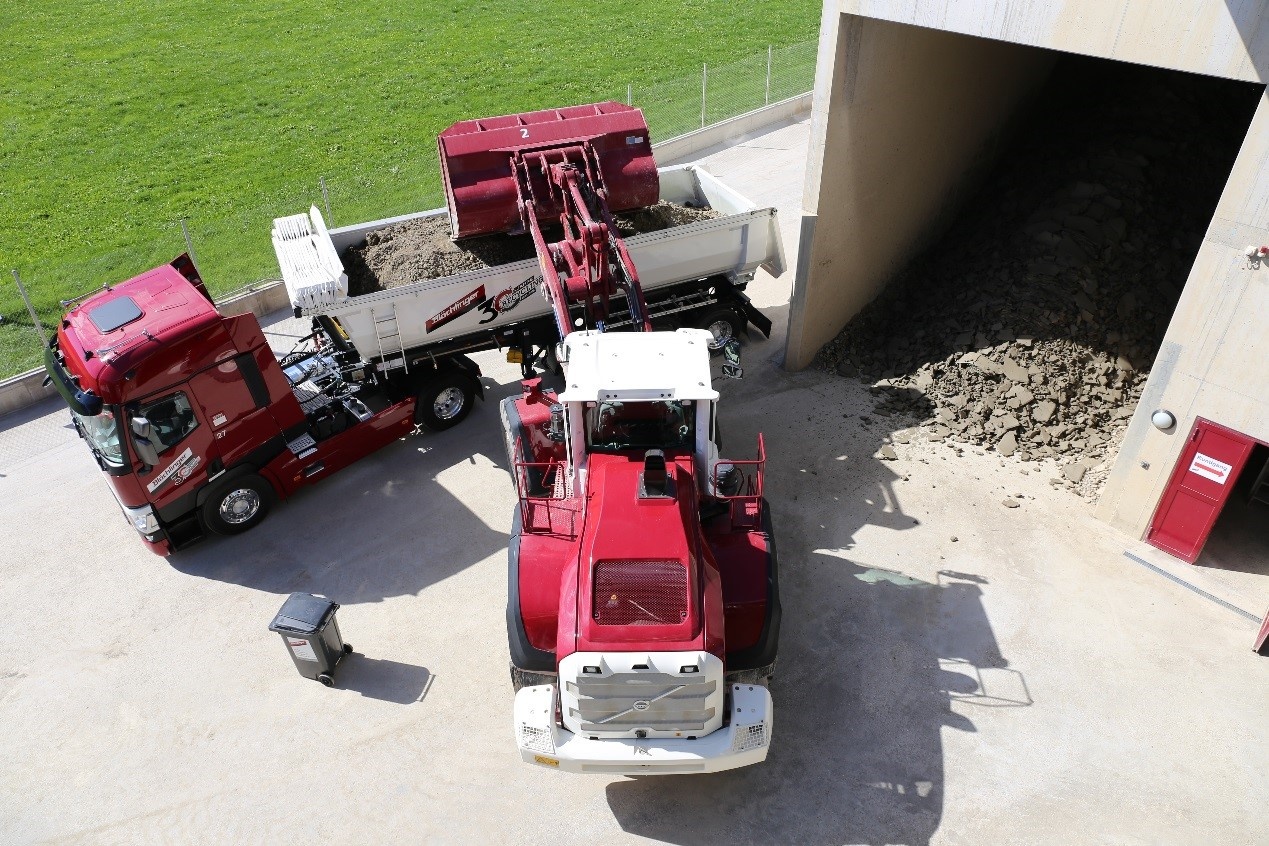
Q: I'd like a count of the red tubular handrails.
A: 2